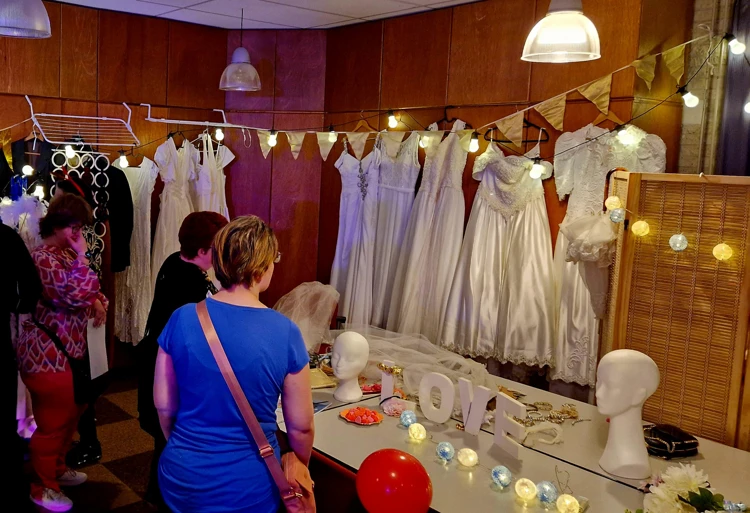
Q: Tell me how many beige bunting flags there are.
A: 12